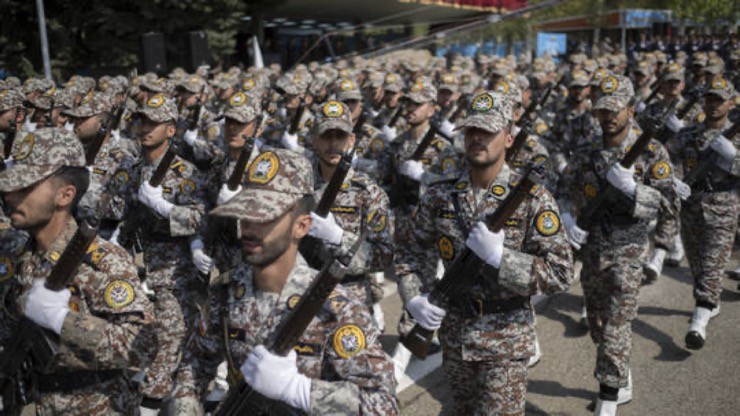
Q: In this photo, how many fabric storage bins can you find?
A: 0